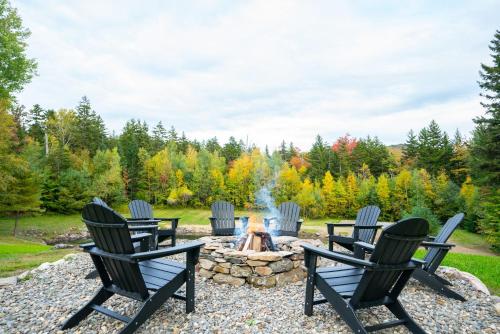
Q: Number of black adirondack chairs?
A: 8